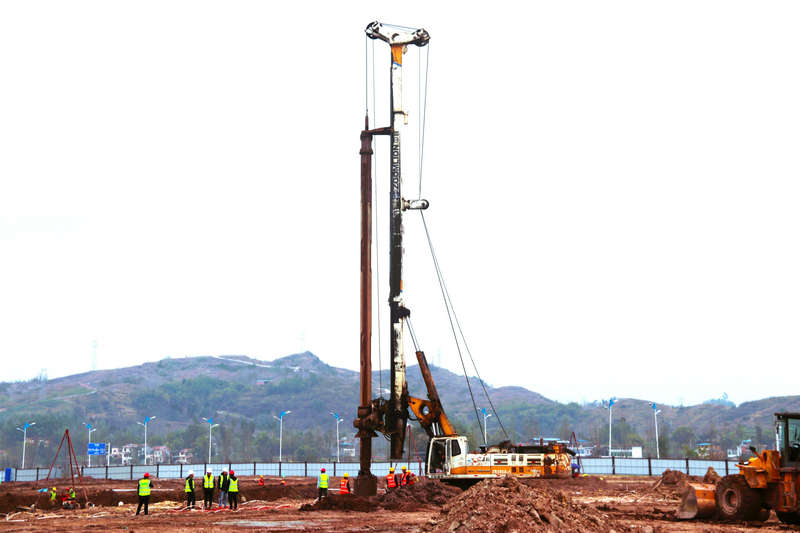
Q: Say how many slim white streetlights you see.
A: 9